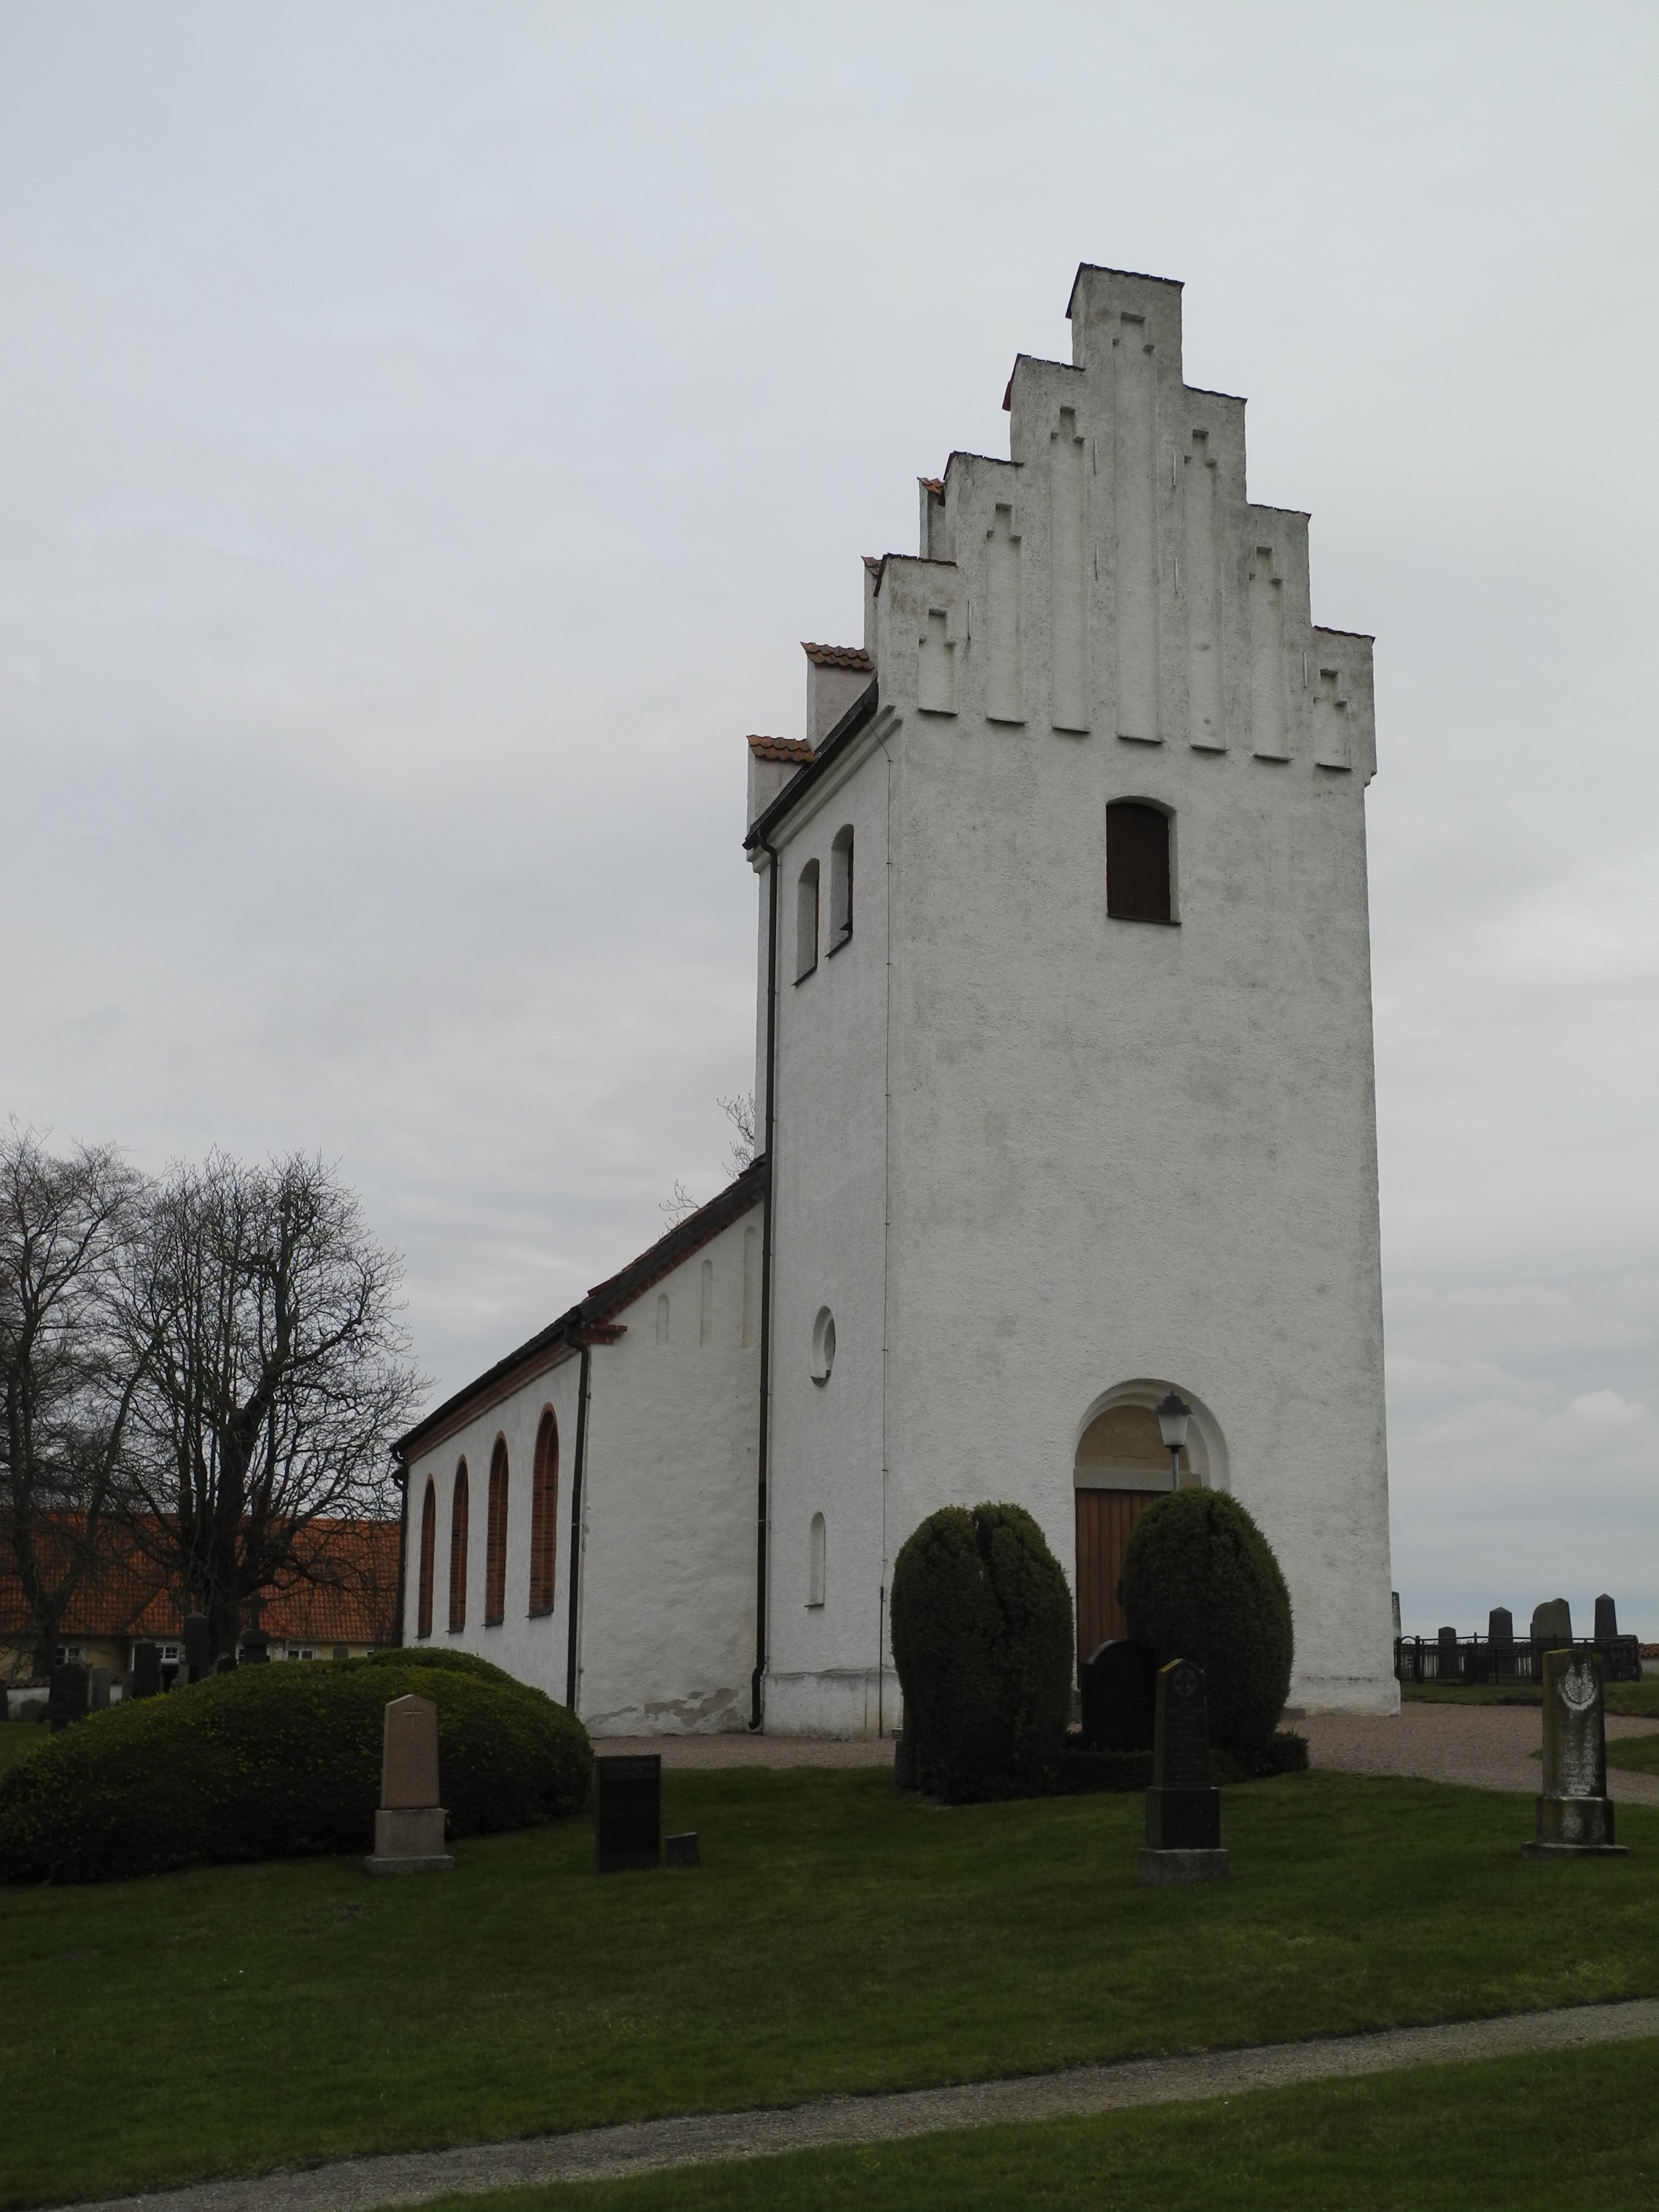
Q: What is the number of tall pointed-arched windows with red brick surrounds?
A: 4